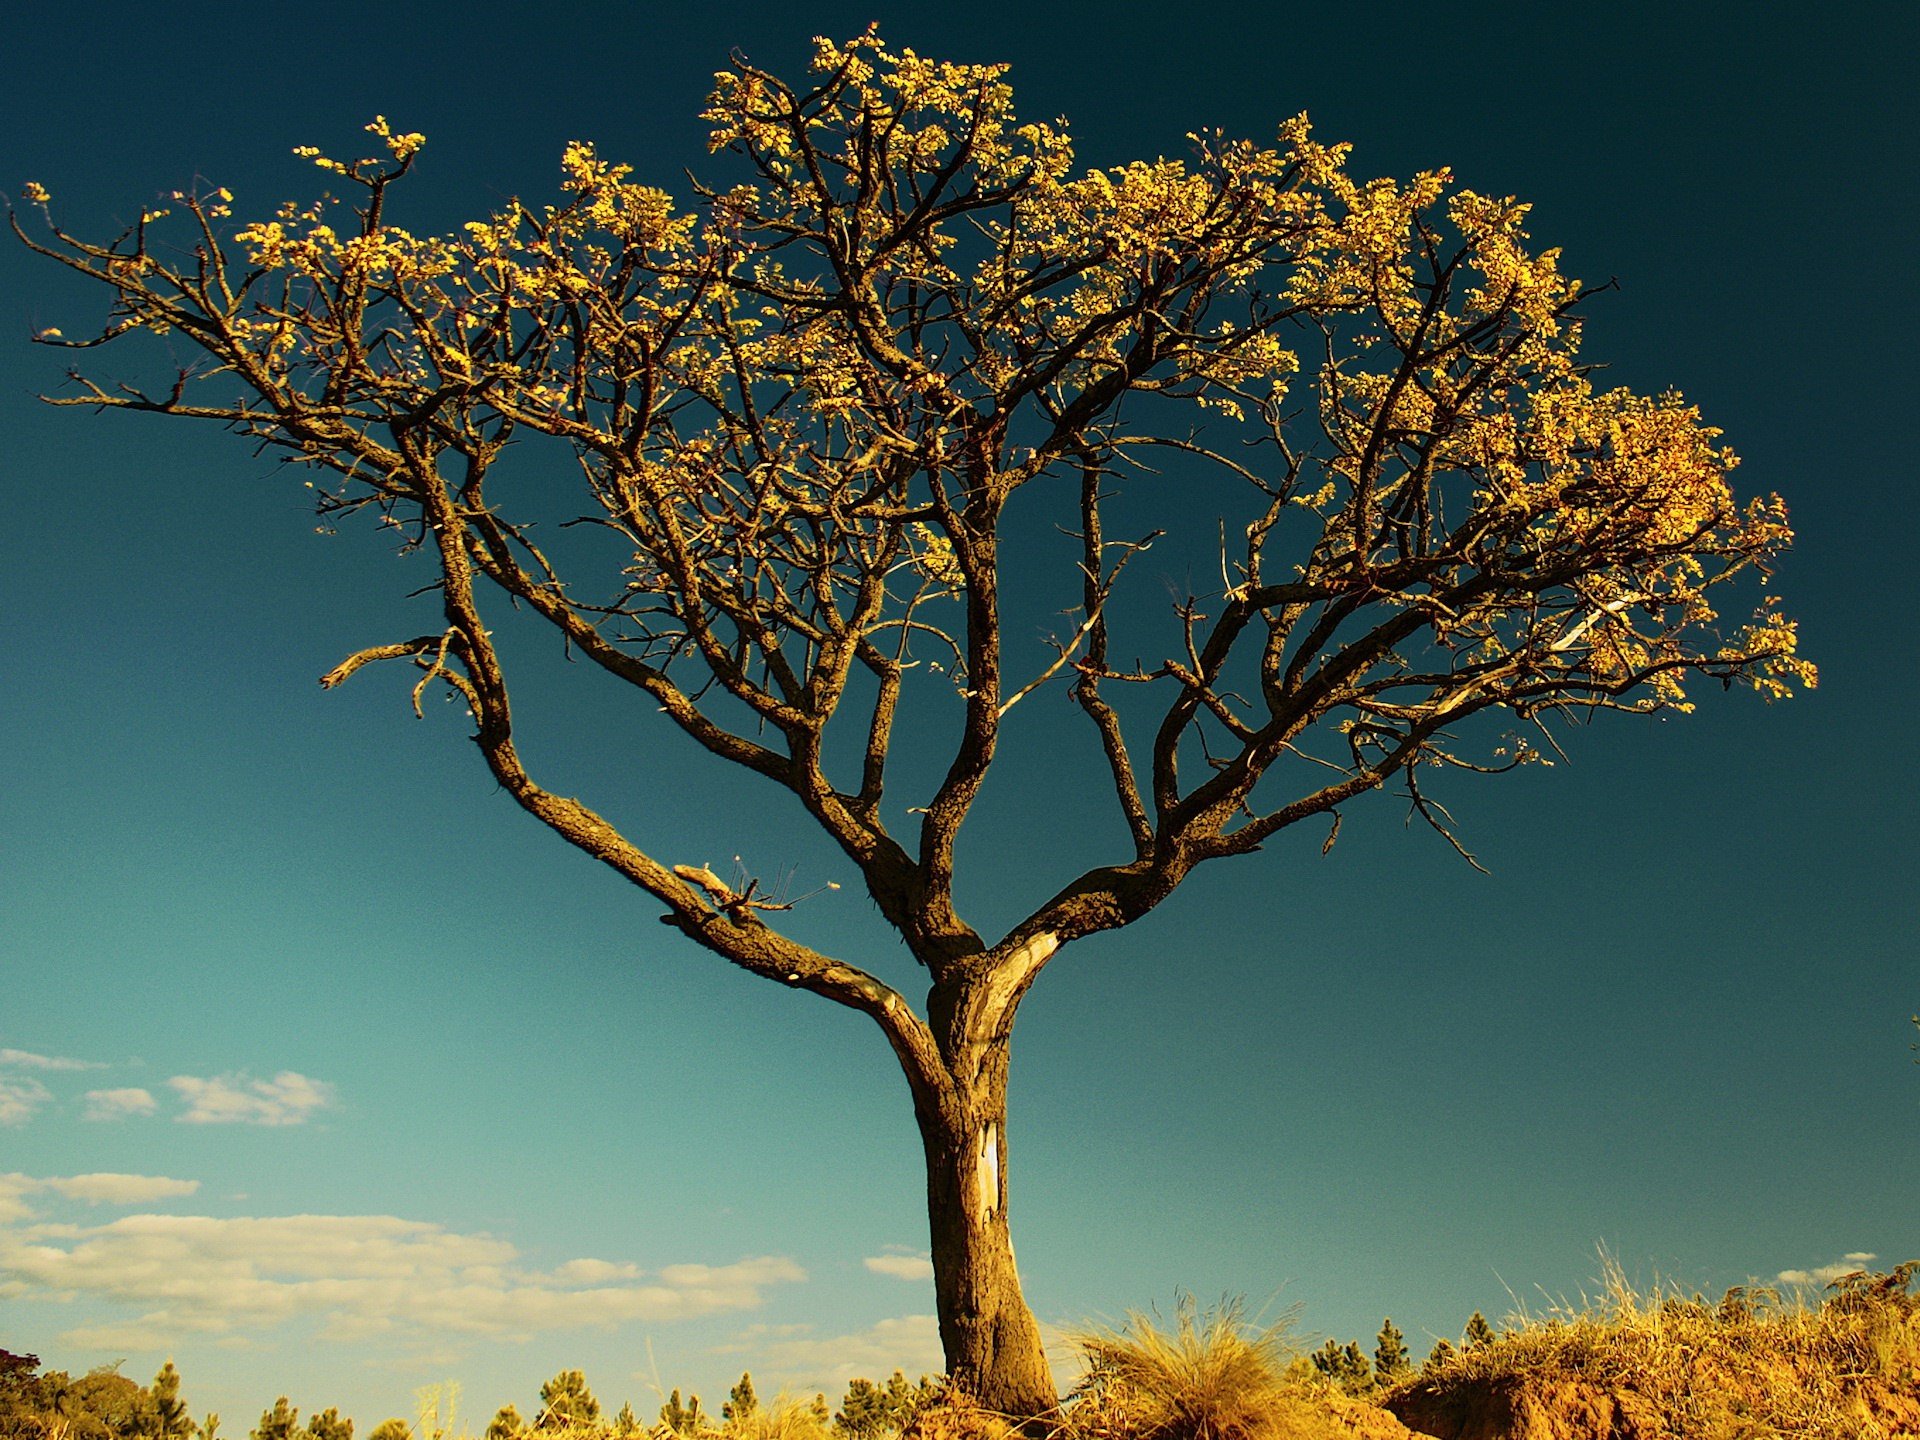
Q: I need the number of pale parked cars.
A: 0